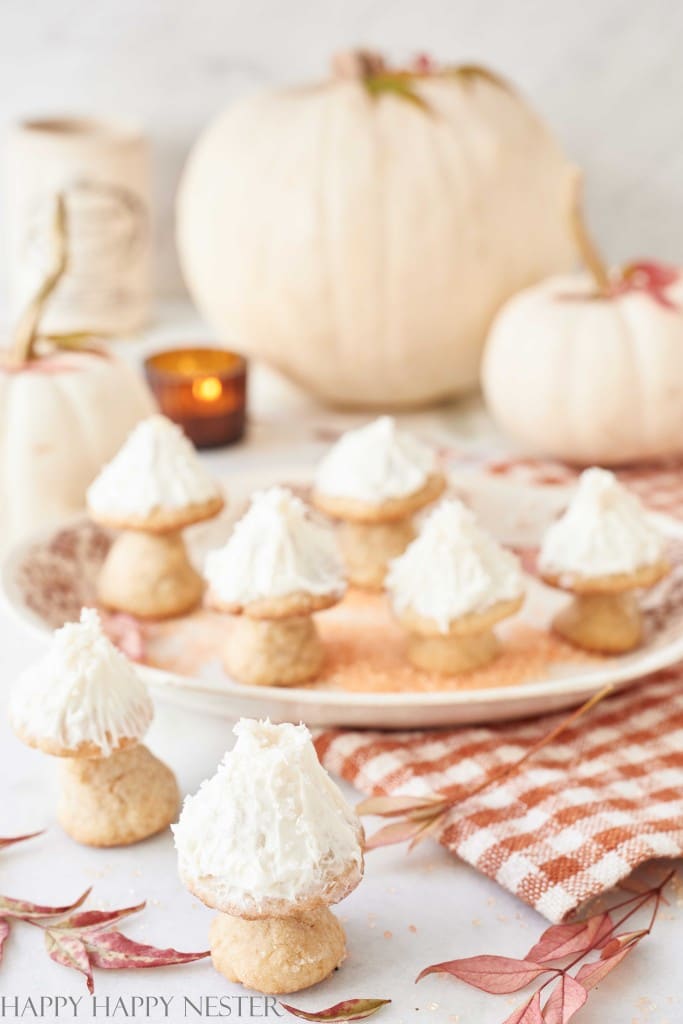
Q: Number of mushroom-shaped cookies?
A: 7